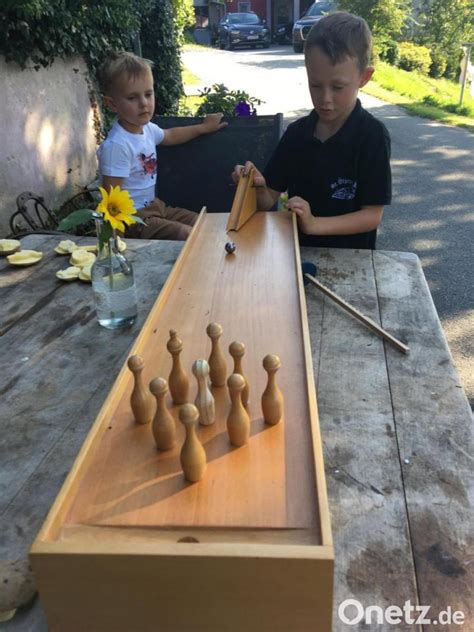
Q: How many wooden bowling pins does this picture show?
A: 9